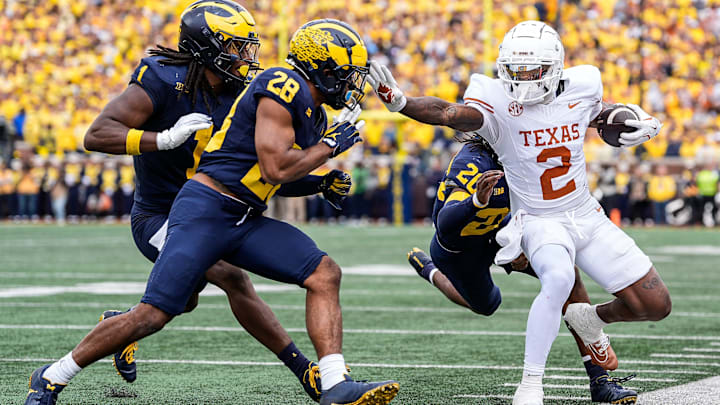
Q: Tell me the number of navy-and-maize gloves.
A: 2